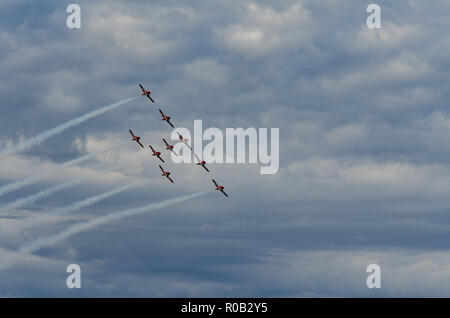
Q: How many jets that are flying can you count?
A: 9